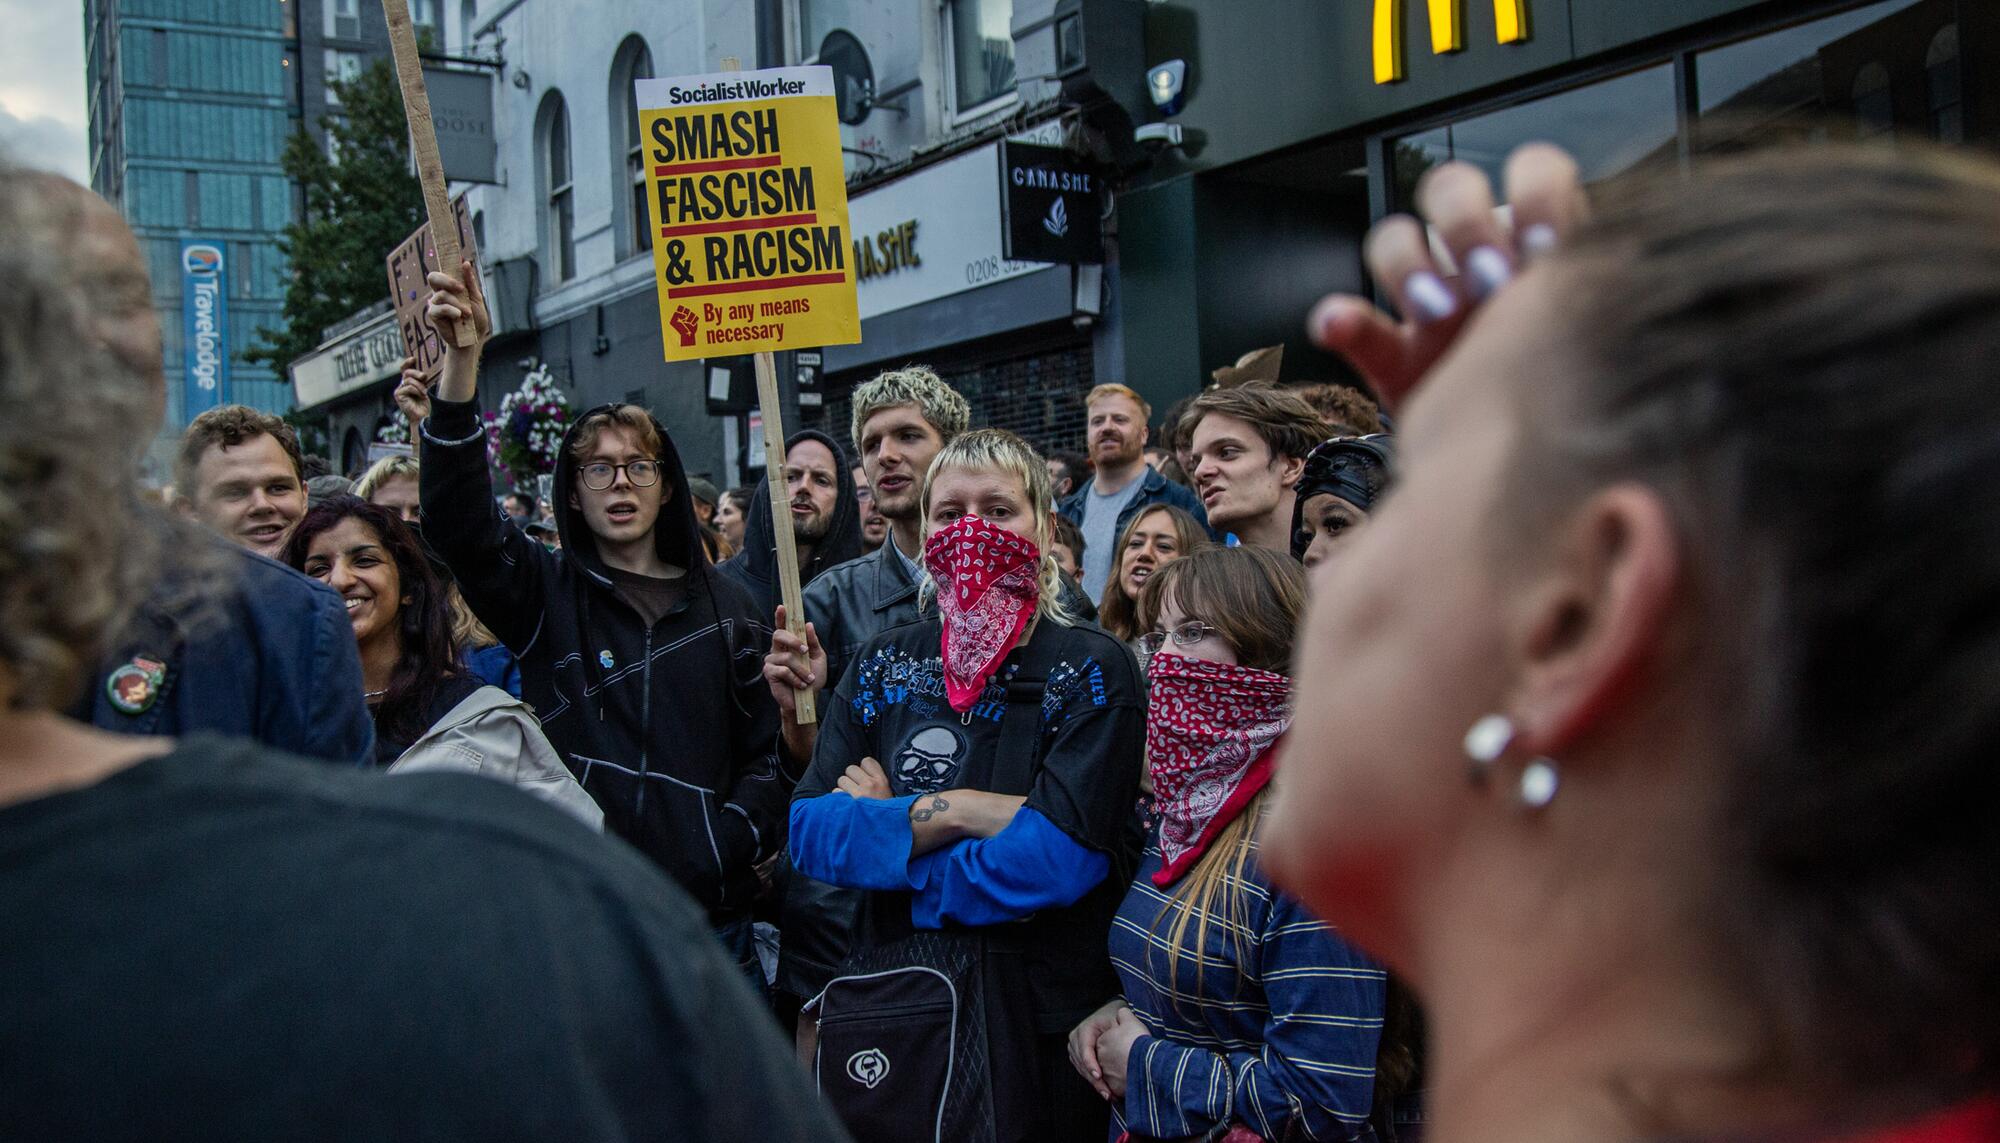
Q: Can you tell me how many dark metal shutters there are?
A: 1